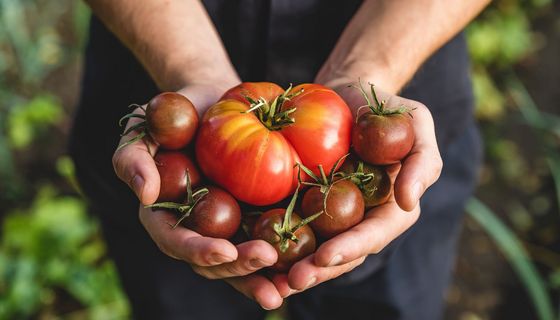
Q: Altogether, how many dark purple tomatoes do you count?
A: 7